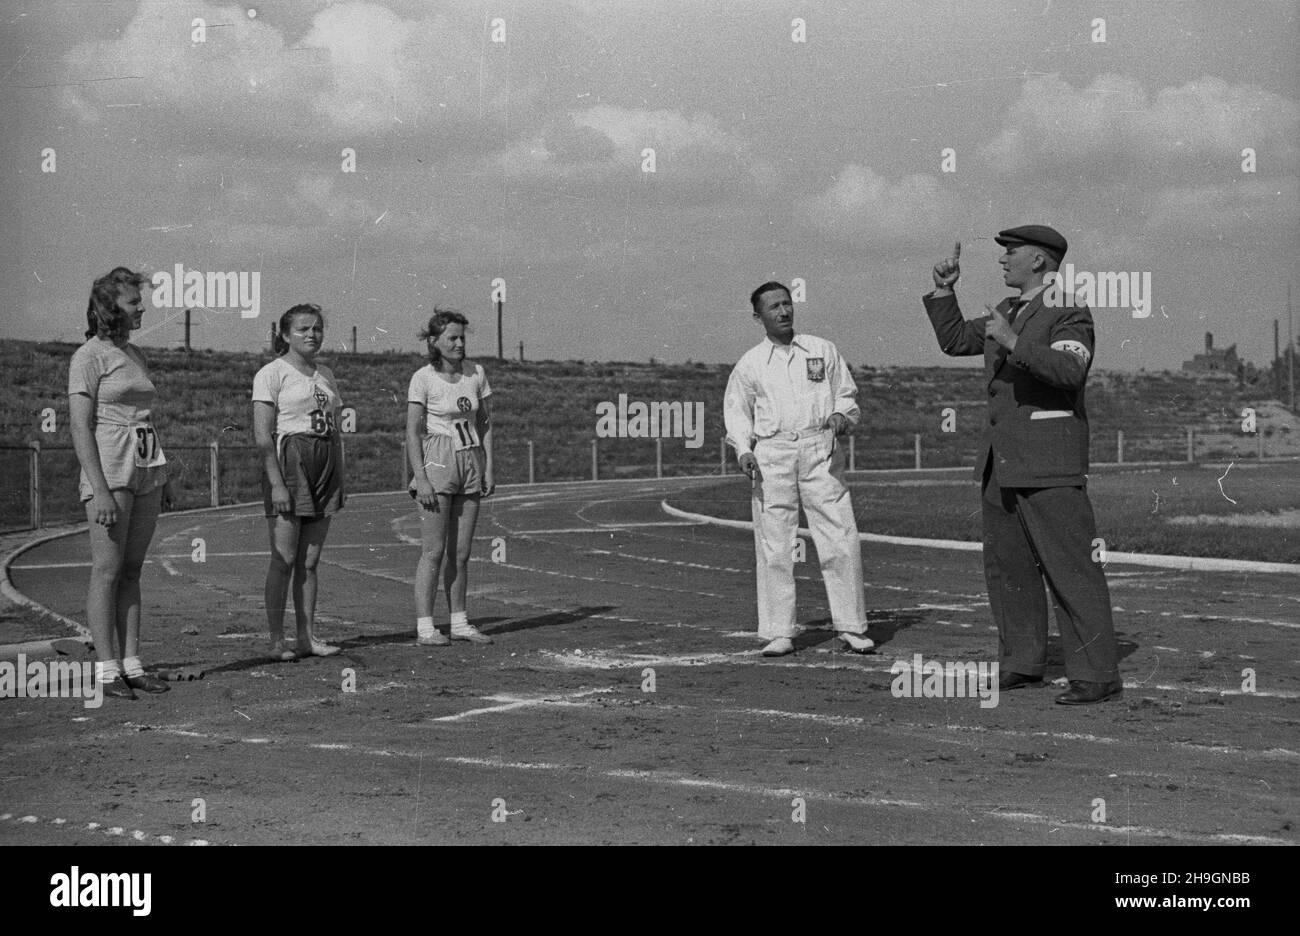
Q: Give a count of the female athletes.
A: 3